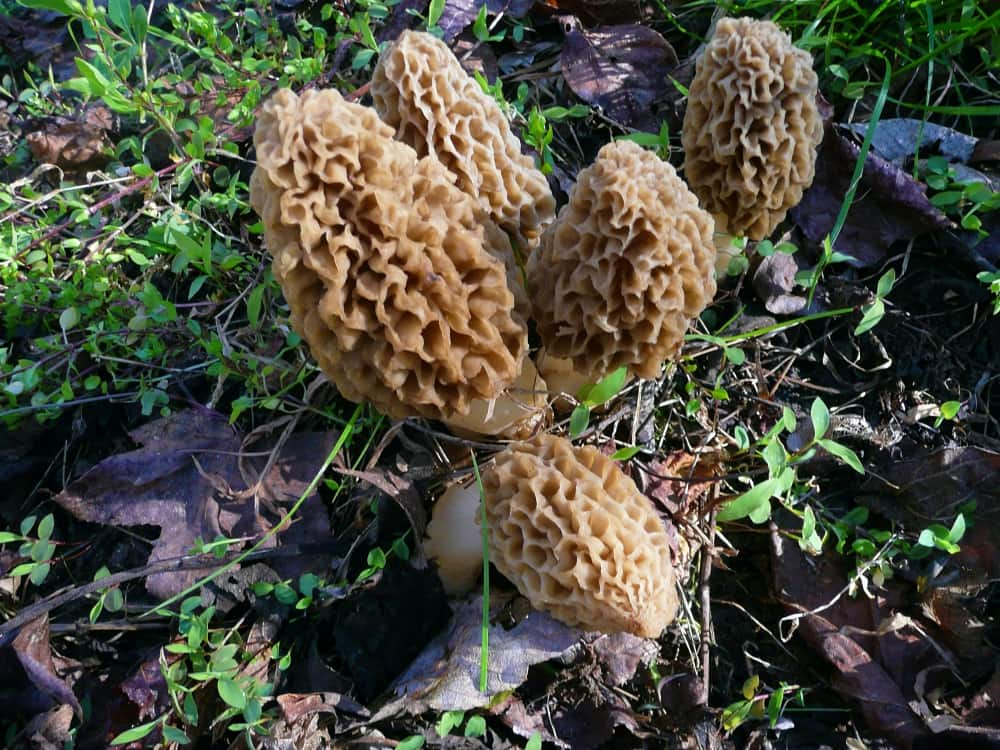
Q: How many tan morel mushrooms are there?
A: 5